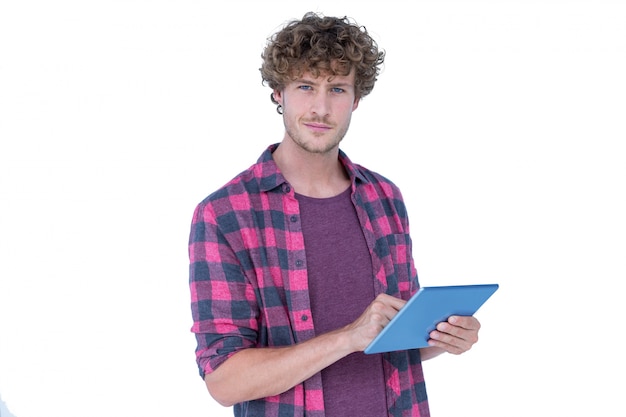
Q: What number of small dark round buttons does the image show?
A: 4